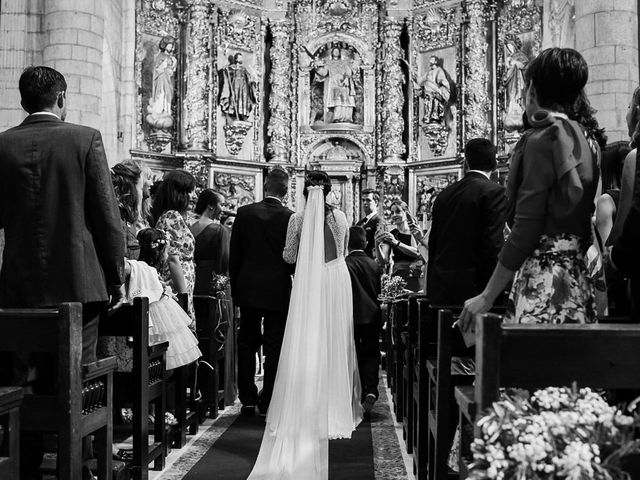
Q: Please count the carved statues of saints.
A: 5